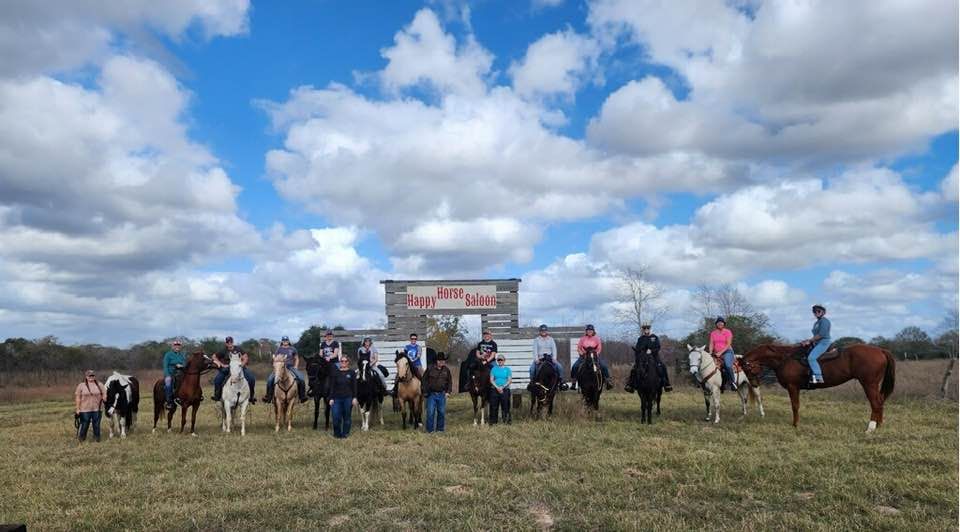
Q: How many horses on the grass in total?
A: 13